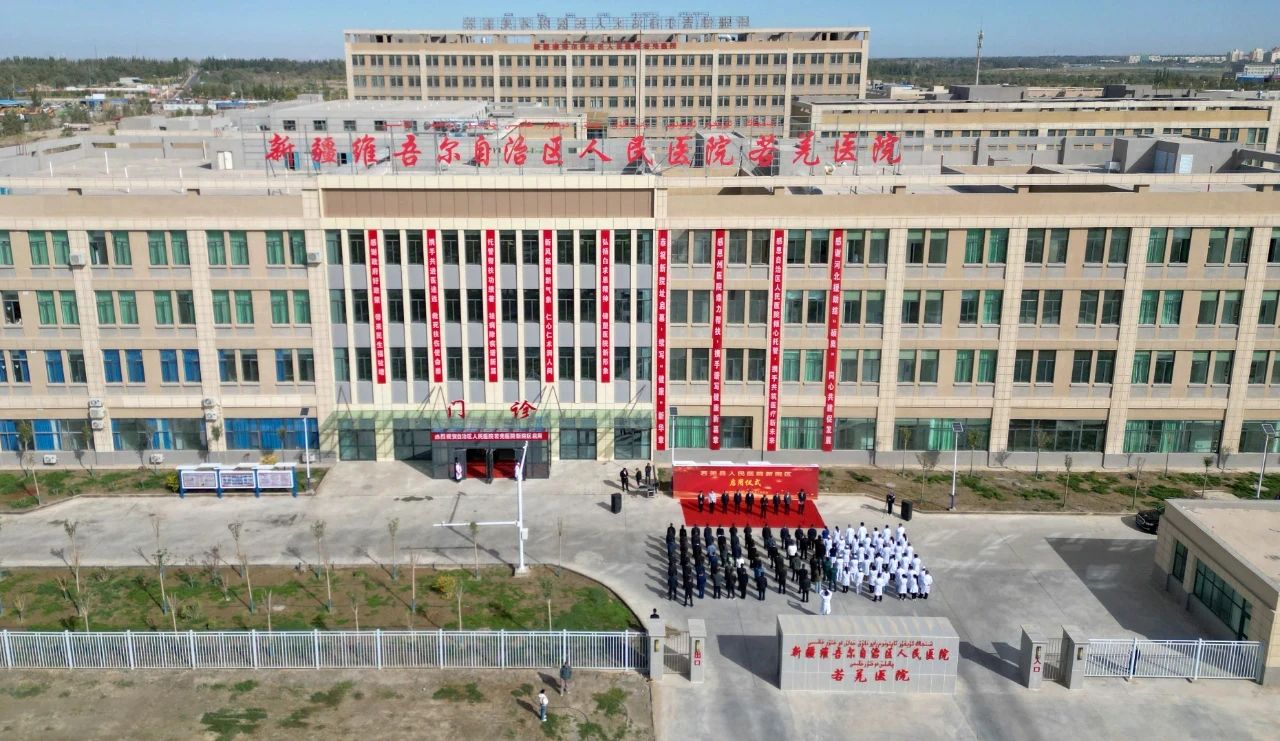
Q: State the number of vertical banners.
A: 9